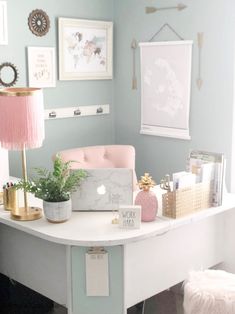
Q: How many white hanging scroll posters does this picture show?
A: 1